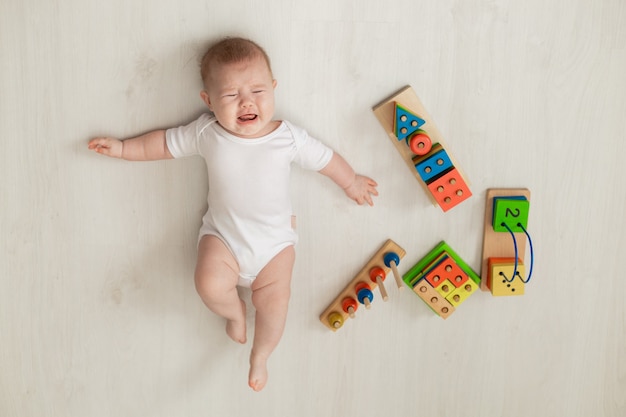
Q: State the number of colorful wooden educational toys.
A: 4